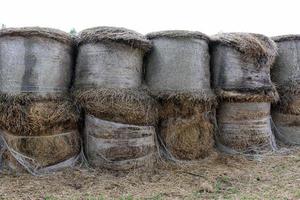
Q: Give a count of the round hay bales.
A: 10